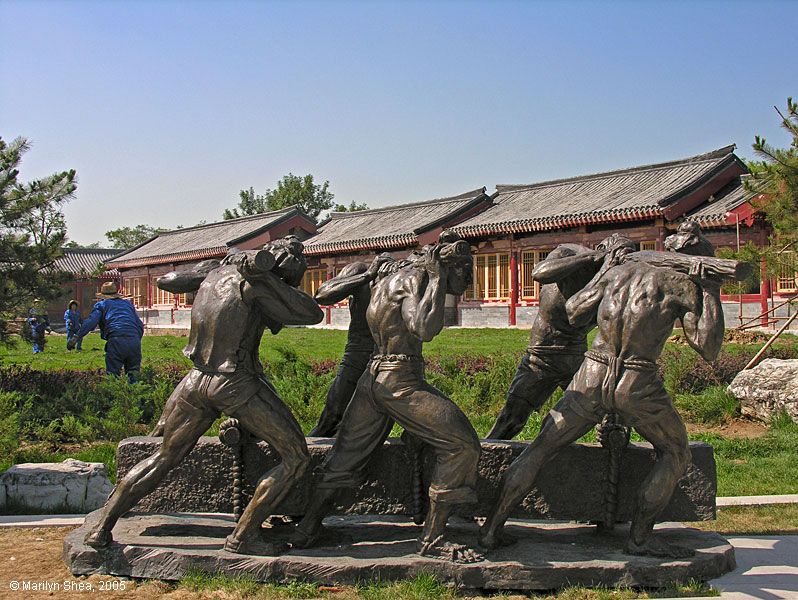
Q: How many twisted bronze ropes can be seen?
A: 3